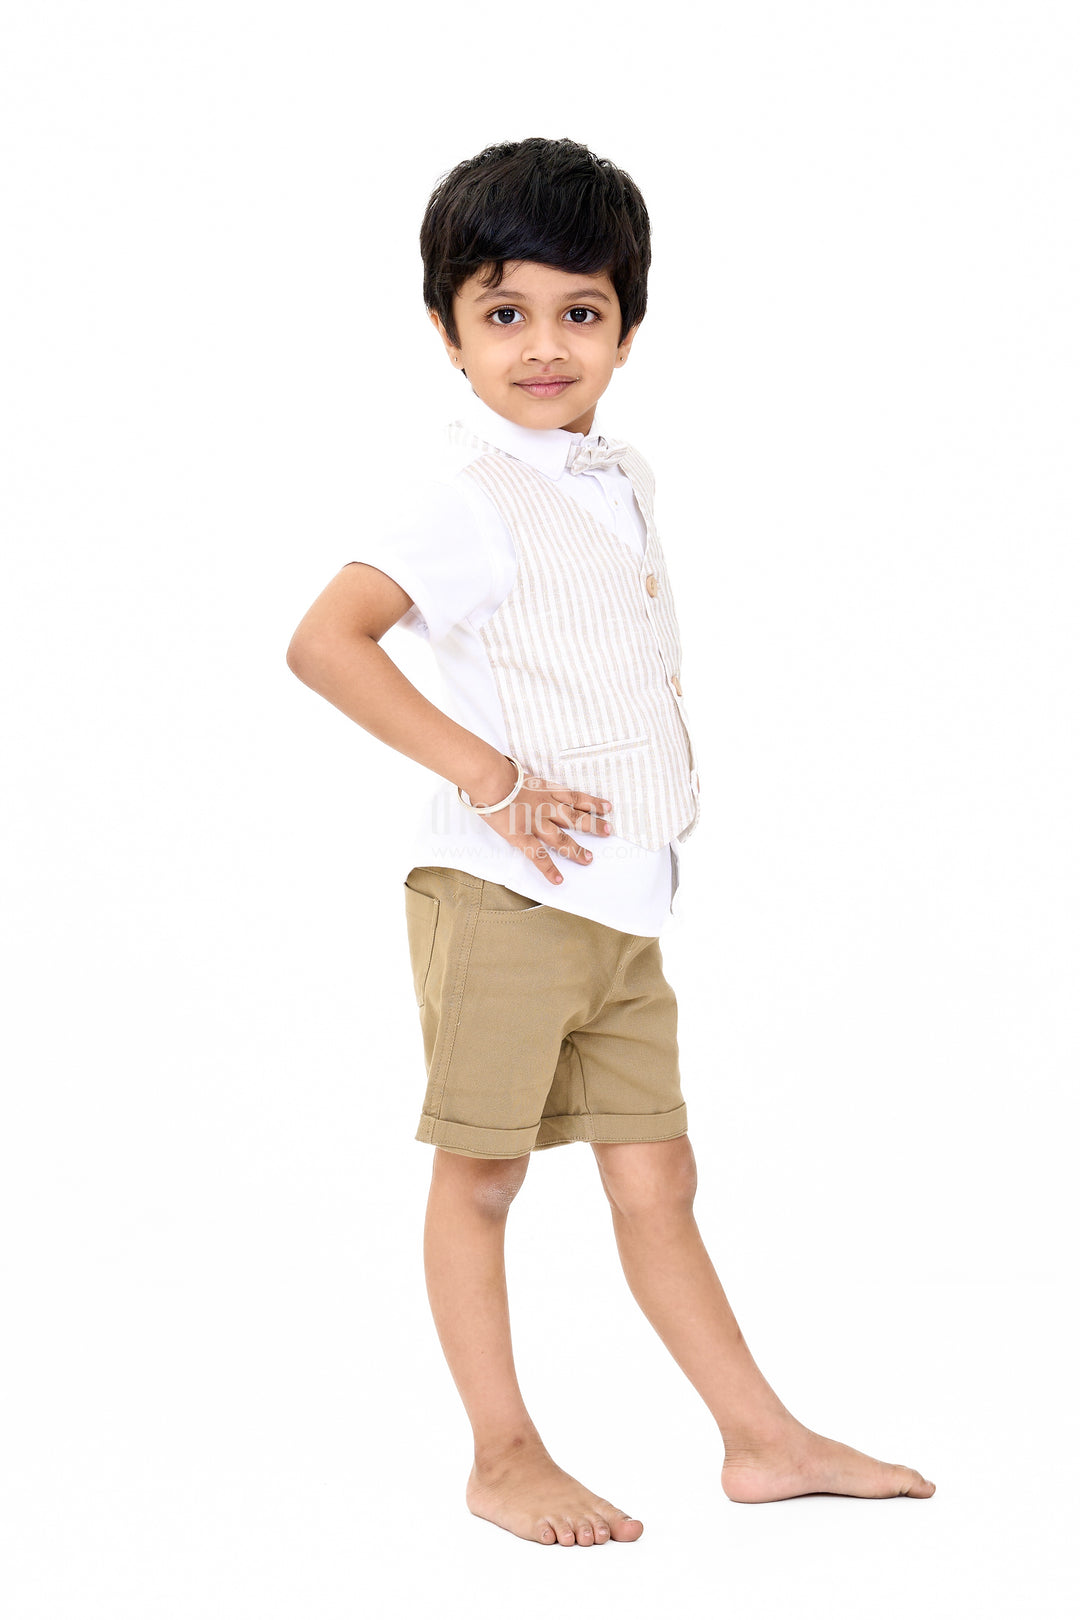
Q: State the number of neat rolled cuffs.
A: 2